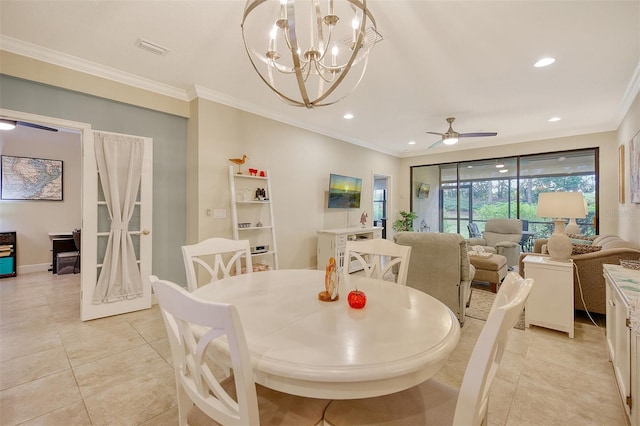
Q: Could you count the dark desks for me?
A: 1